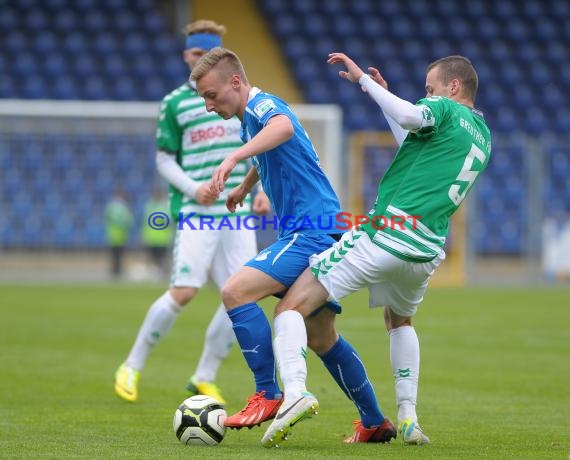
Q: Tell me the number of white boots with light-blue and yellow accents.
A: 2